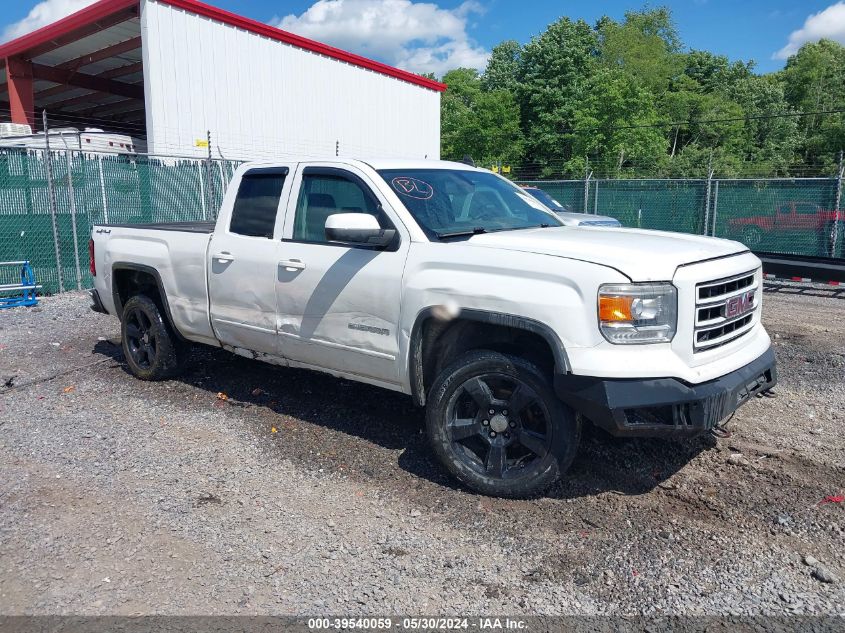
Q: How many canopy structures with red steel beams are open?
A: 1